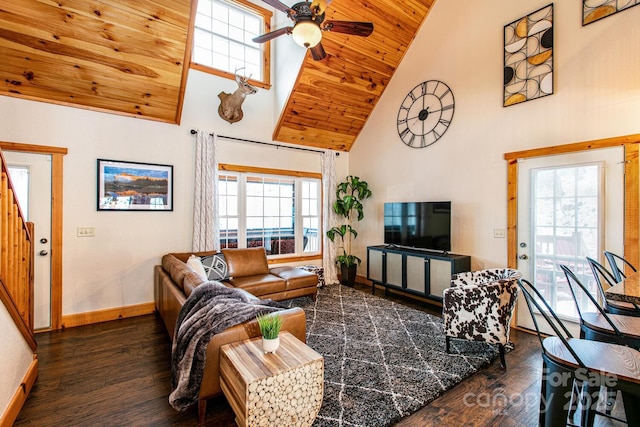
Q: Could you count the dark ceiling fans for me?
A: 1